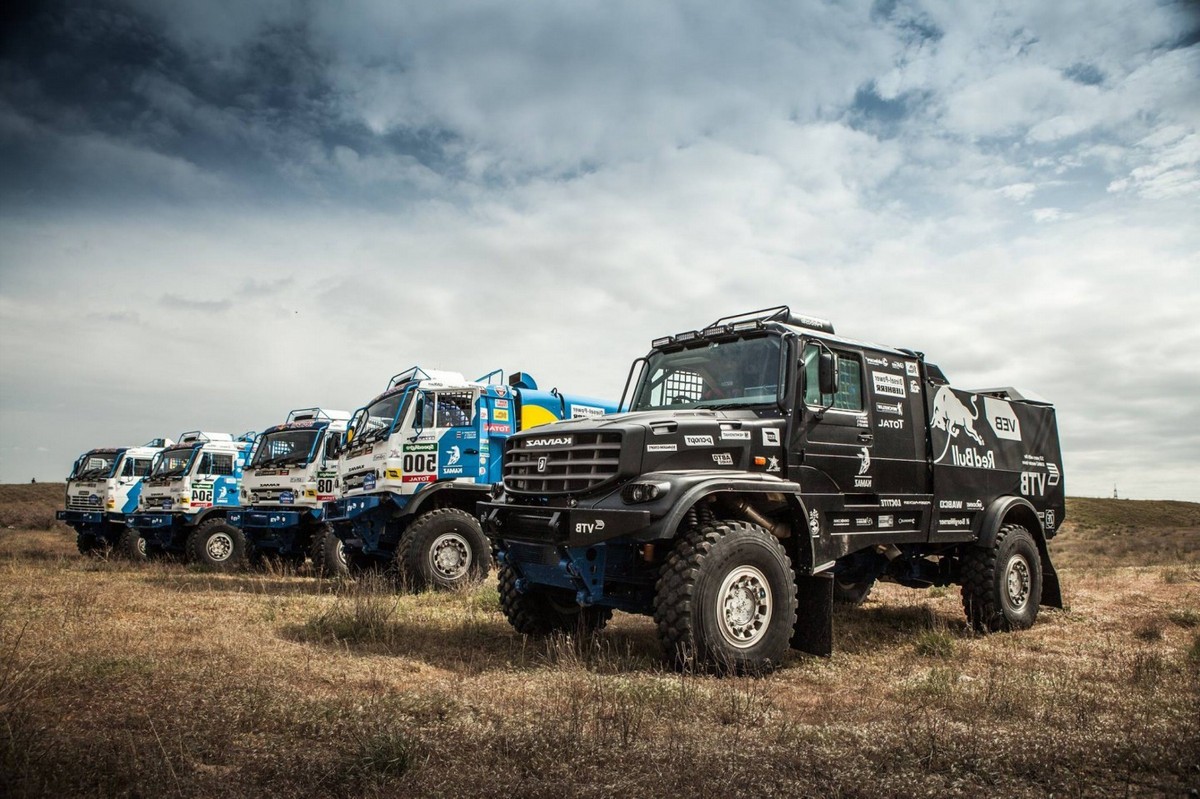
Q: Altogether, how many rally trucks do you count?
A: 5